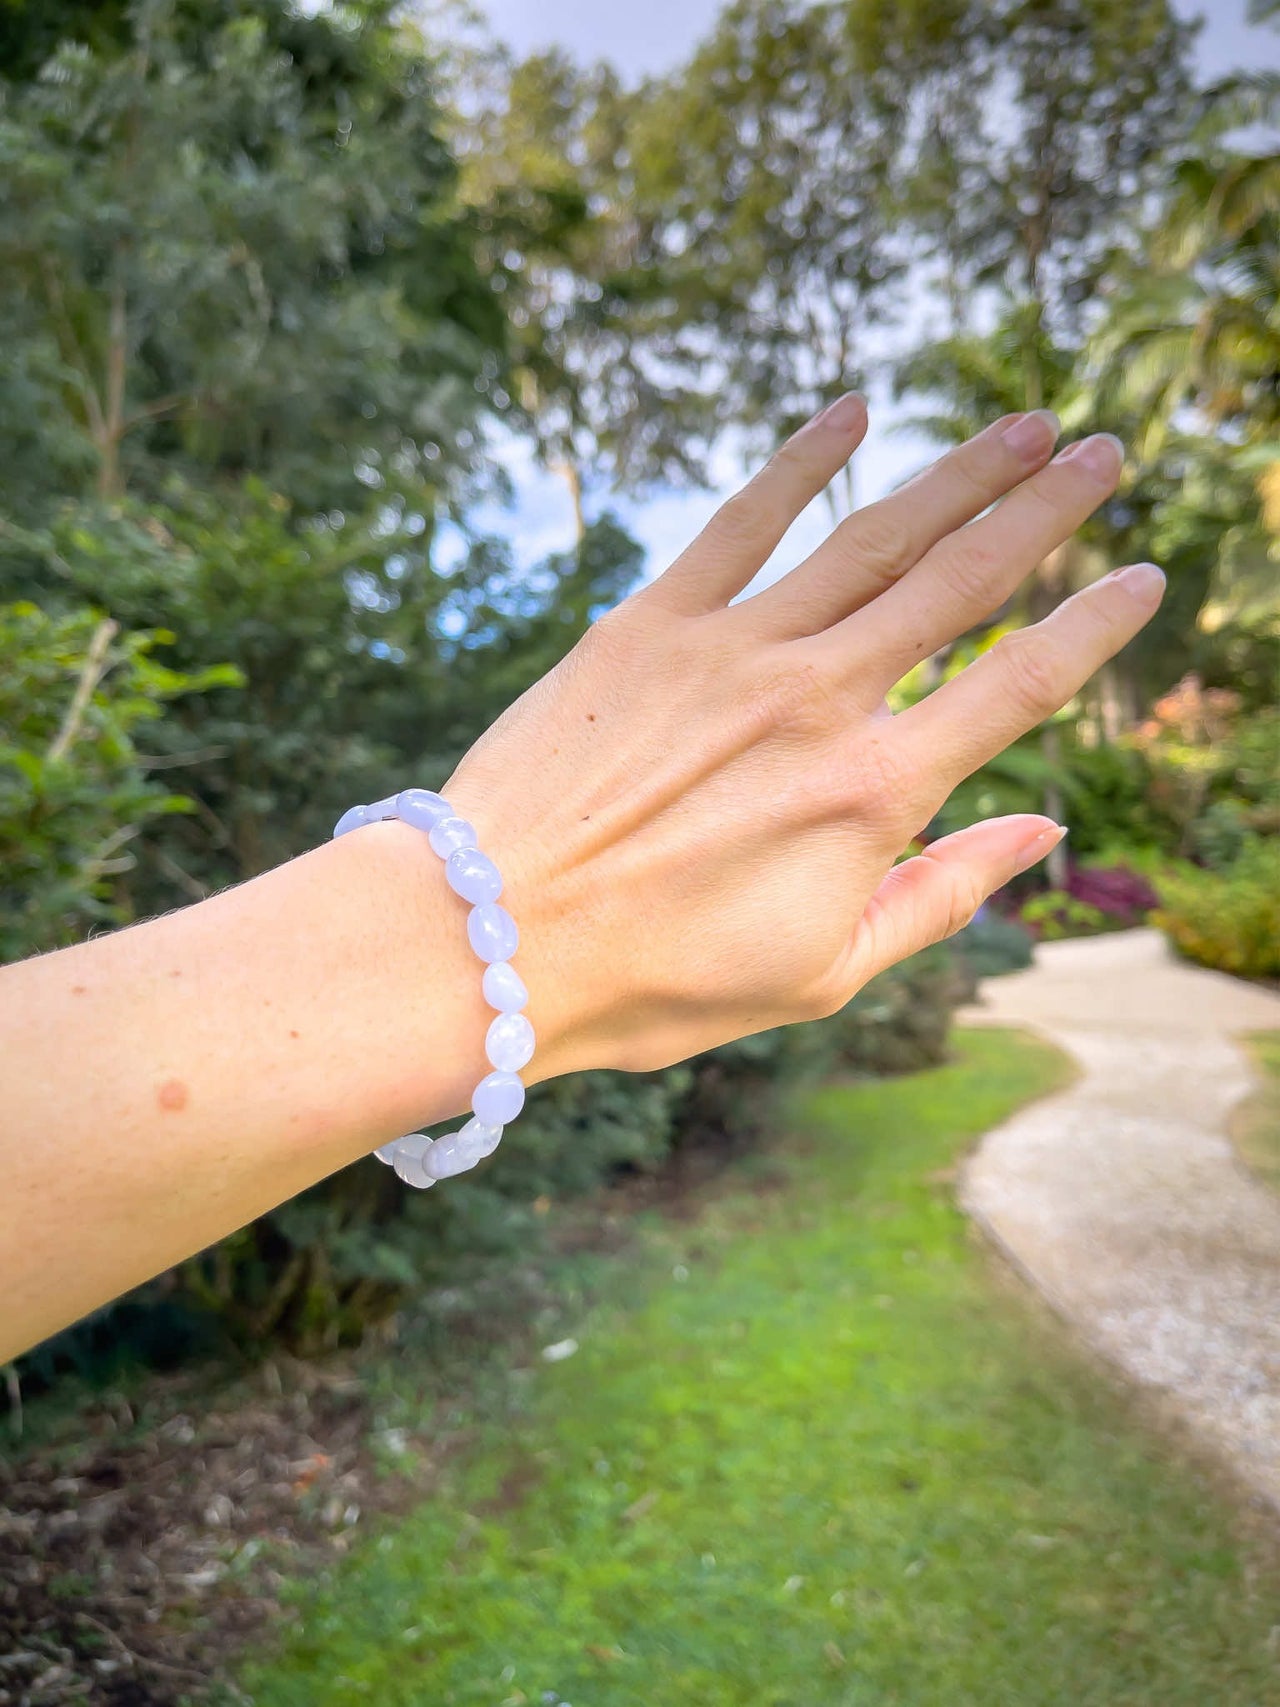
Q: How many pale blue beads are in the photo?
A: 13